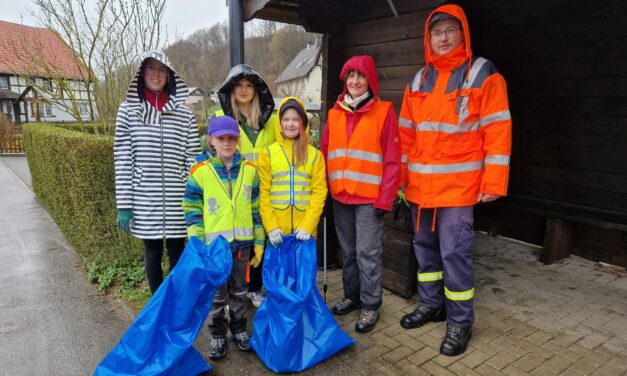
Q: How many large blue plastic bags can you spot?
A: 2